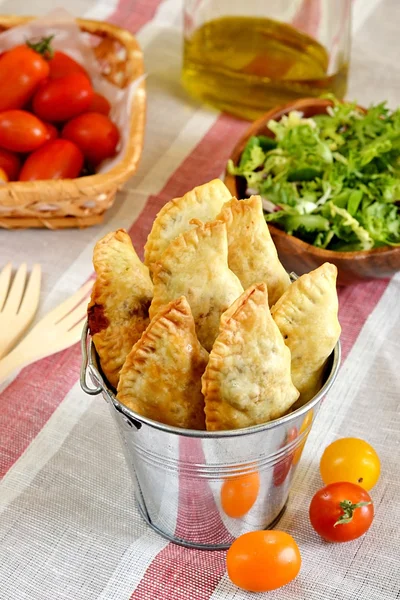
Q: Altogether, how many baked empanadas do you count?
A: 7